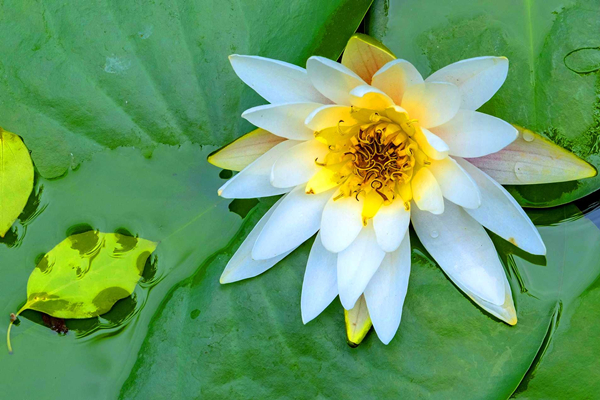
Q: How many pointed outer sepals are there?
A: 4